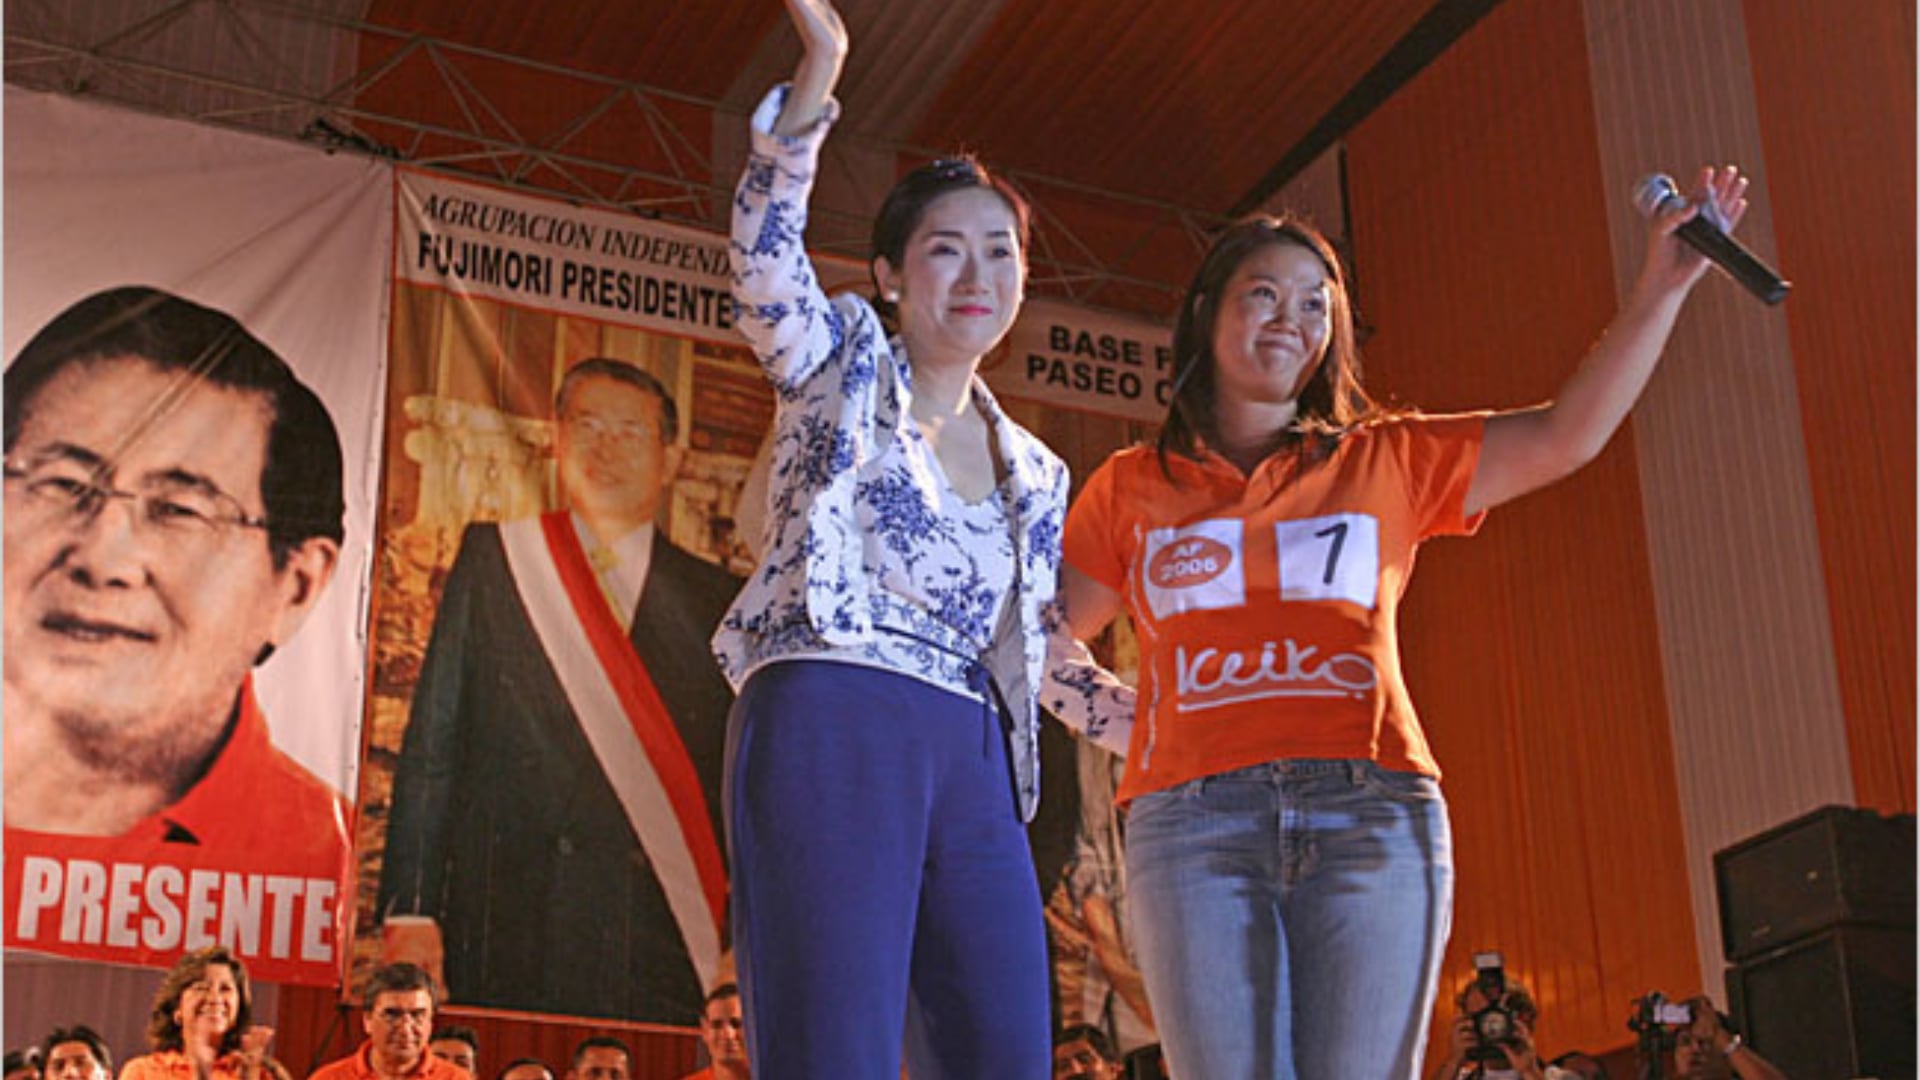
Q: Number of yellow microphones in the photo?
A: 0